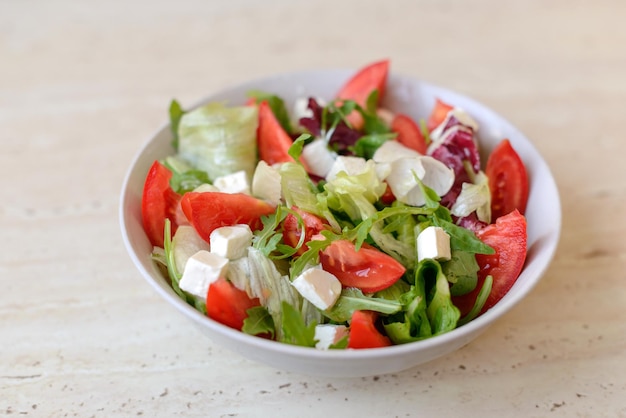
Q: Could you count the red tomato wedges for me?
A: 12